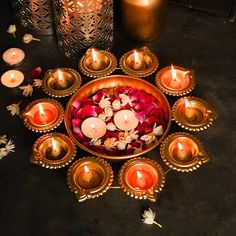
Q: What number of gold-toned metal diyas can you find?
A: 10